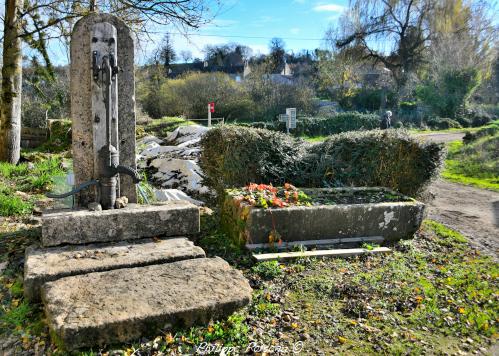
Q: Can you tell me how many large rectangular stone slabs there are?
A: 3